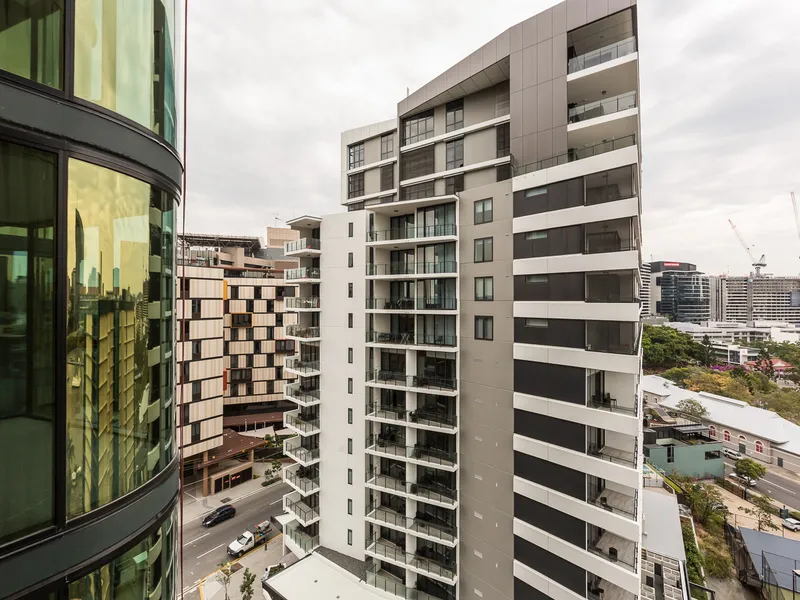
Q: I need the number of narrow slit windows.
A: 11